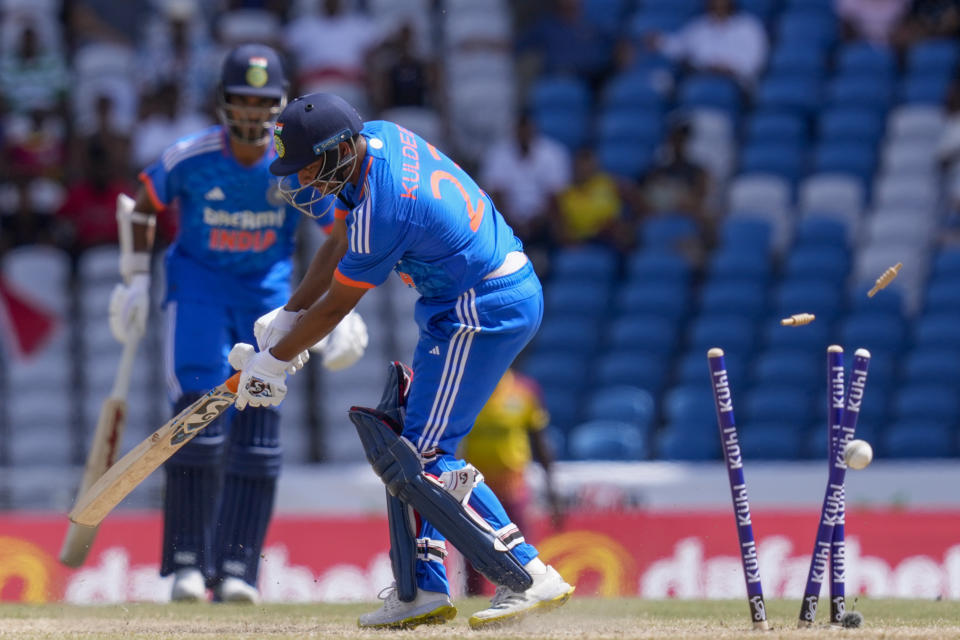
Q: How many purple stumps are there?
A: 3